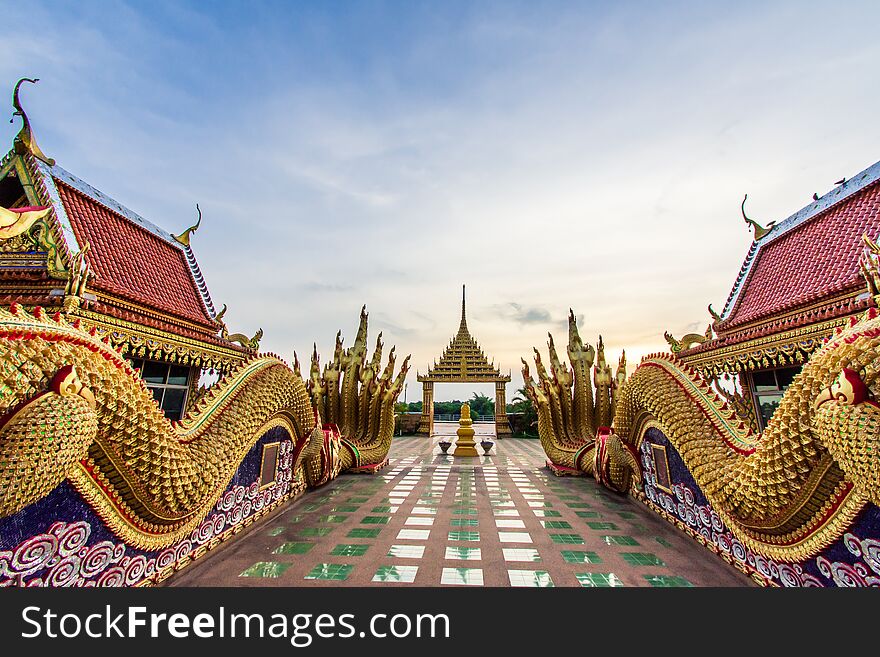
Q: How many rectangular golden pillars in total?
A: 2